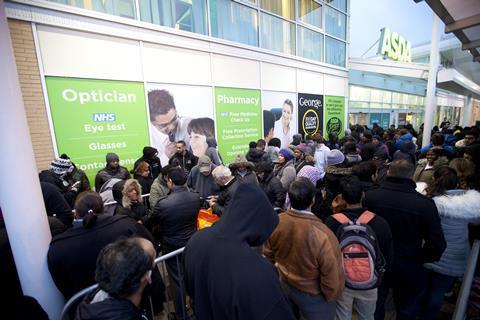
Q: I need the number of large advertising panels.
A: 6